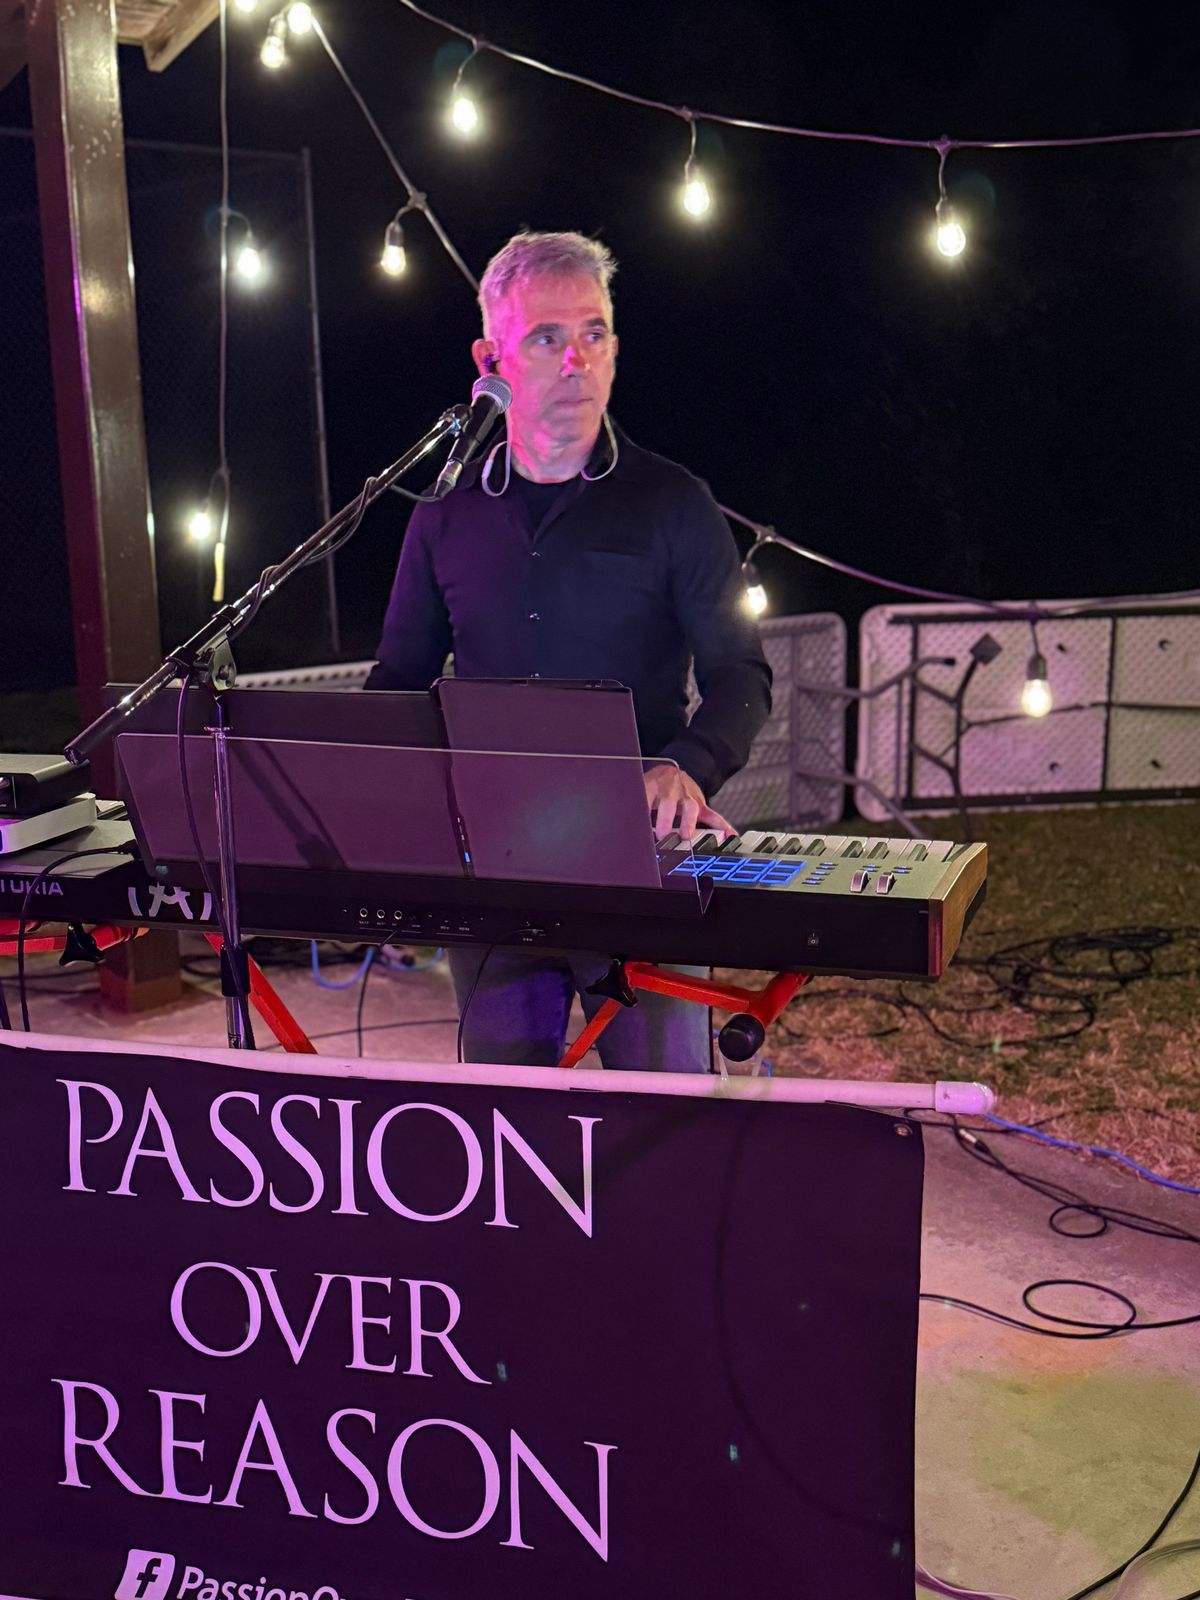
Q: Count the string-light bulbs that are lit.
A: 11